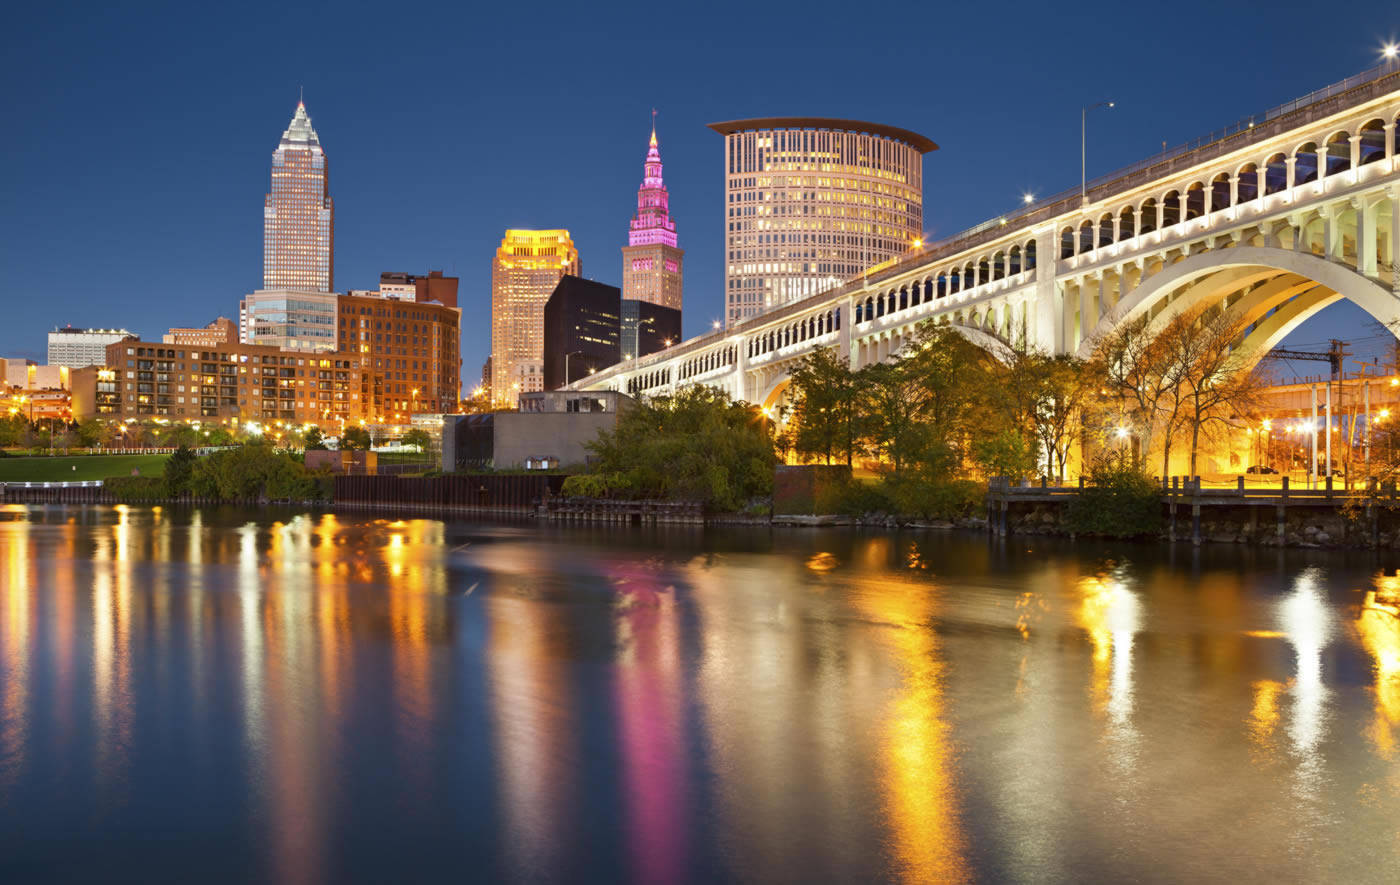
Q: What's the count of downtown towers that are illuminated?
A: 4